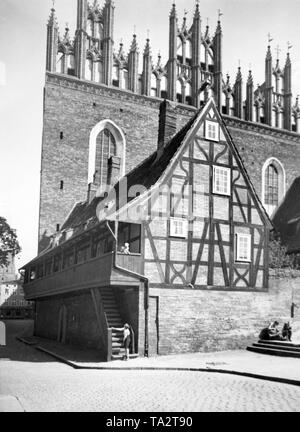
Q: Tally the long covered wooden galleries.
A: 1